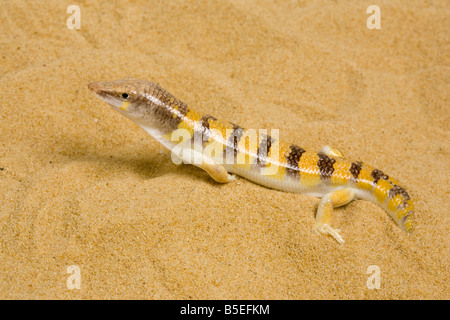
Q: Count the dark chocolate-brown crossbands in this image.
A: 8